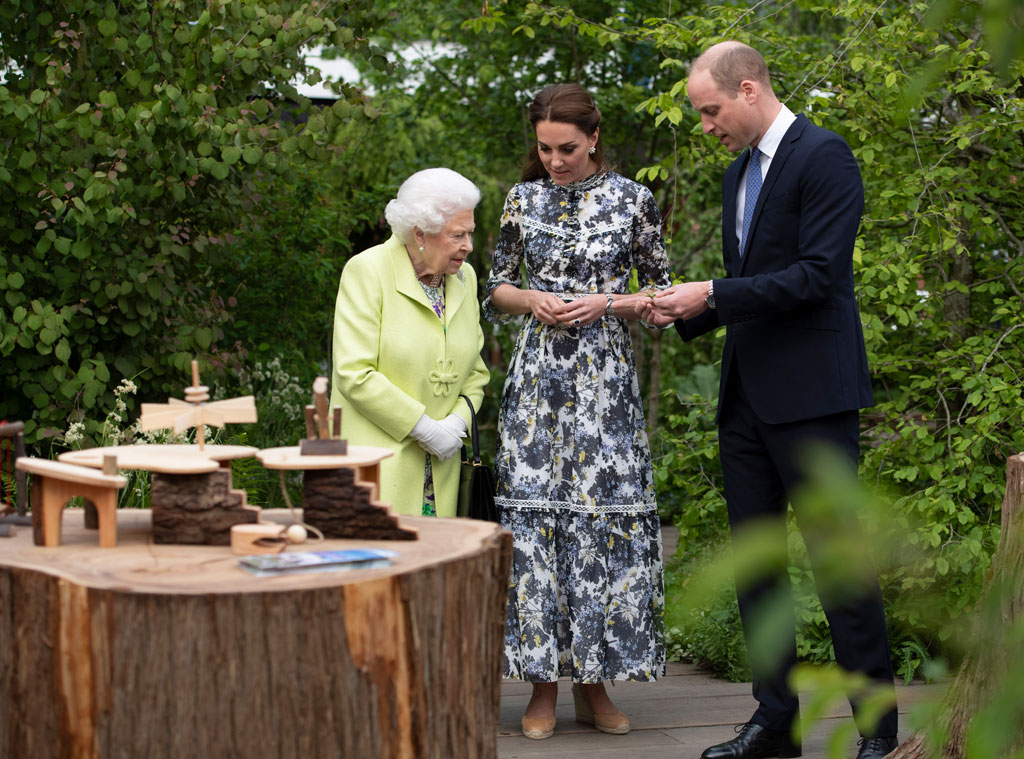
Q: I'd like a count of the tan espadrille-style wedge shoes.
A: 2